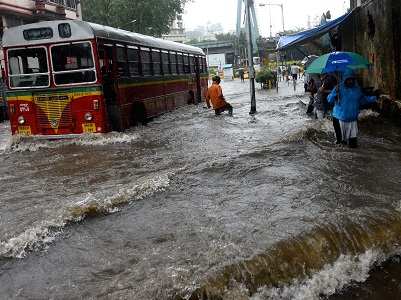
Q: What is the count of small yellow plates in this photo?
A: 2